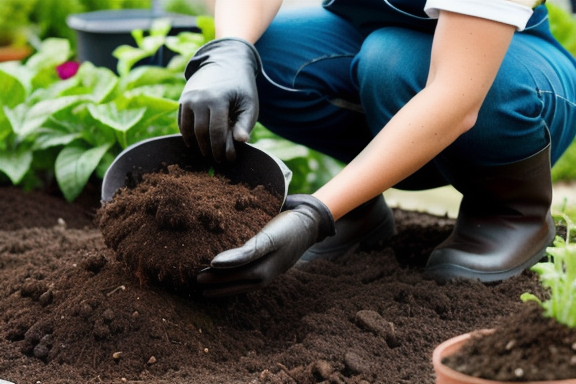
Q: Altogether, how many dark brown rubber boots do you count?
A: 2